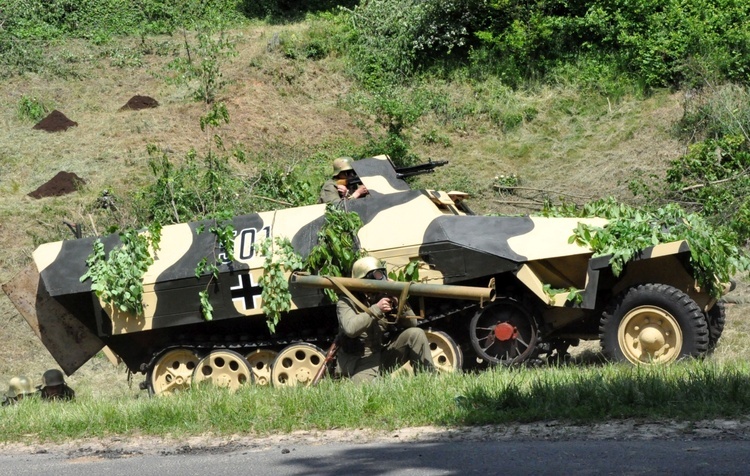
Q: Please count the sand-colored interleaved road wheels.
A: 5